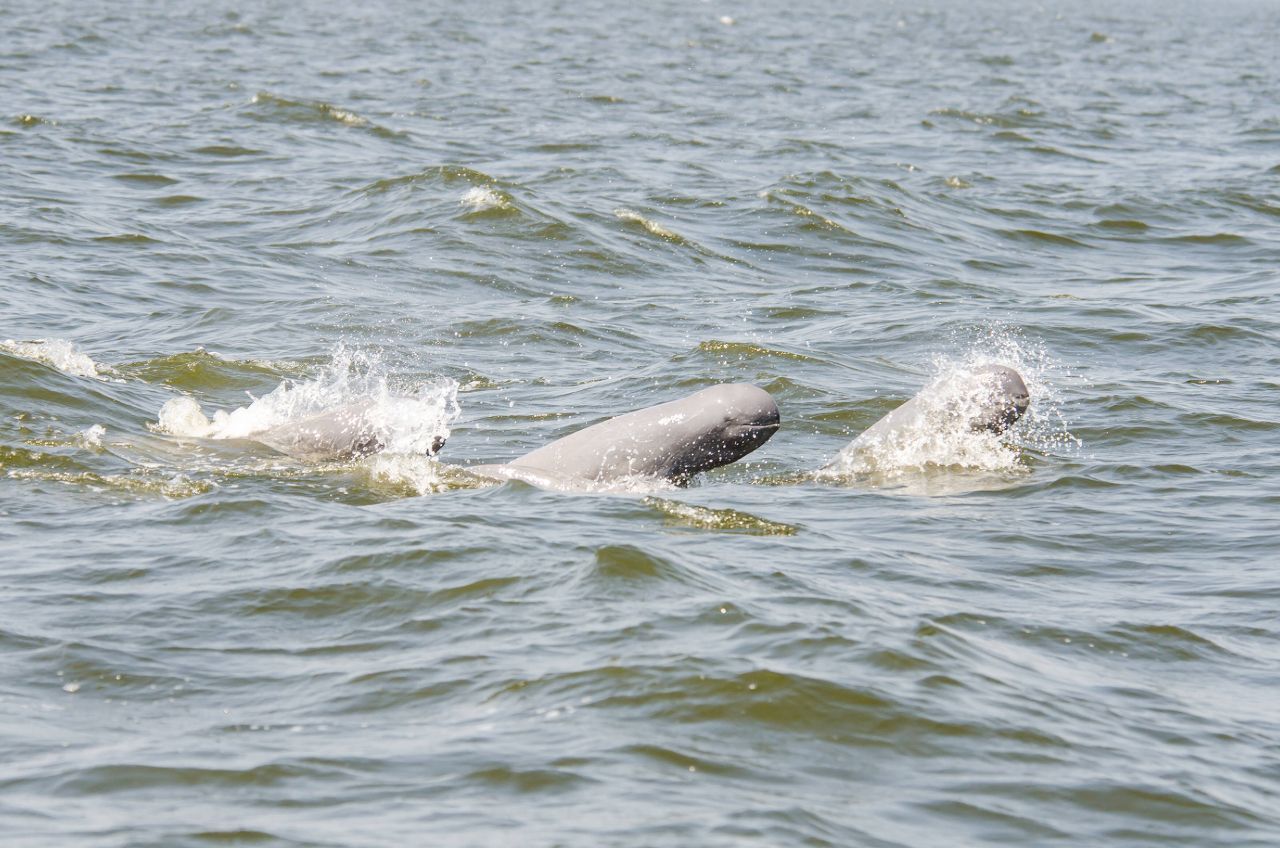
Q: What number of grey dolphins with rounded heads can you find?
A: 3